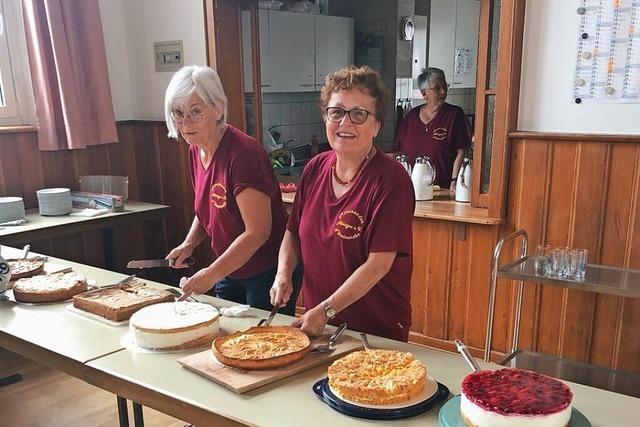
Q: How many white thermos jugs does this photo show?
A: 3